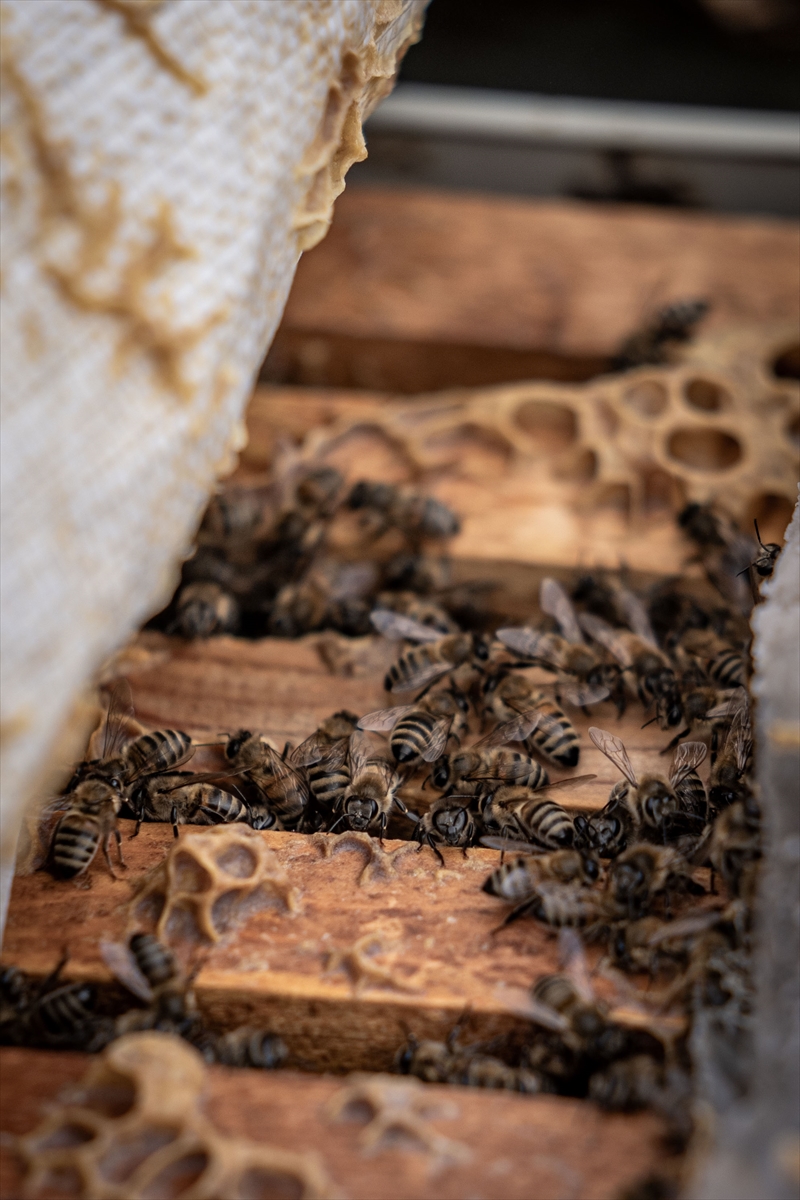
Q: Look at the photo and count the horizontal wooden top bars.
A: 5